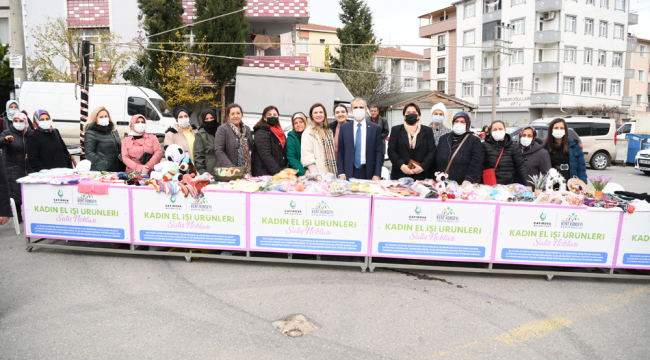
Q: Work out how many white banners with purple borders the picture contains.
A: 6